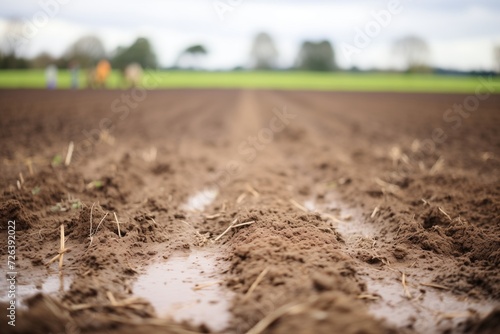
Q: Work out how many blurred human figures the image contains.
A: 4